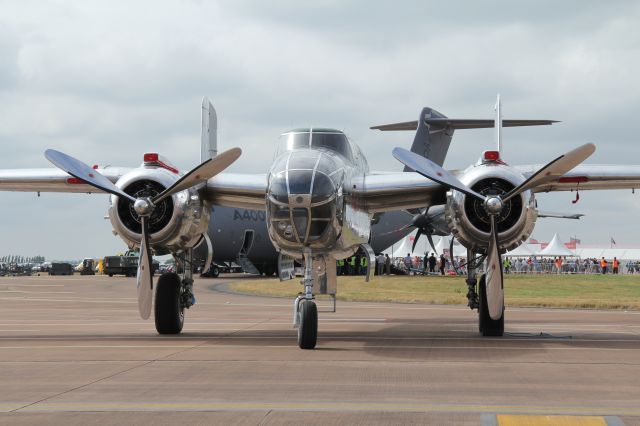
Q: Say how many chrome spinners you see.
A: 2